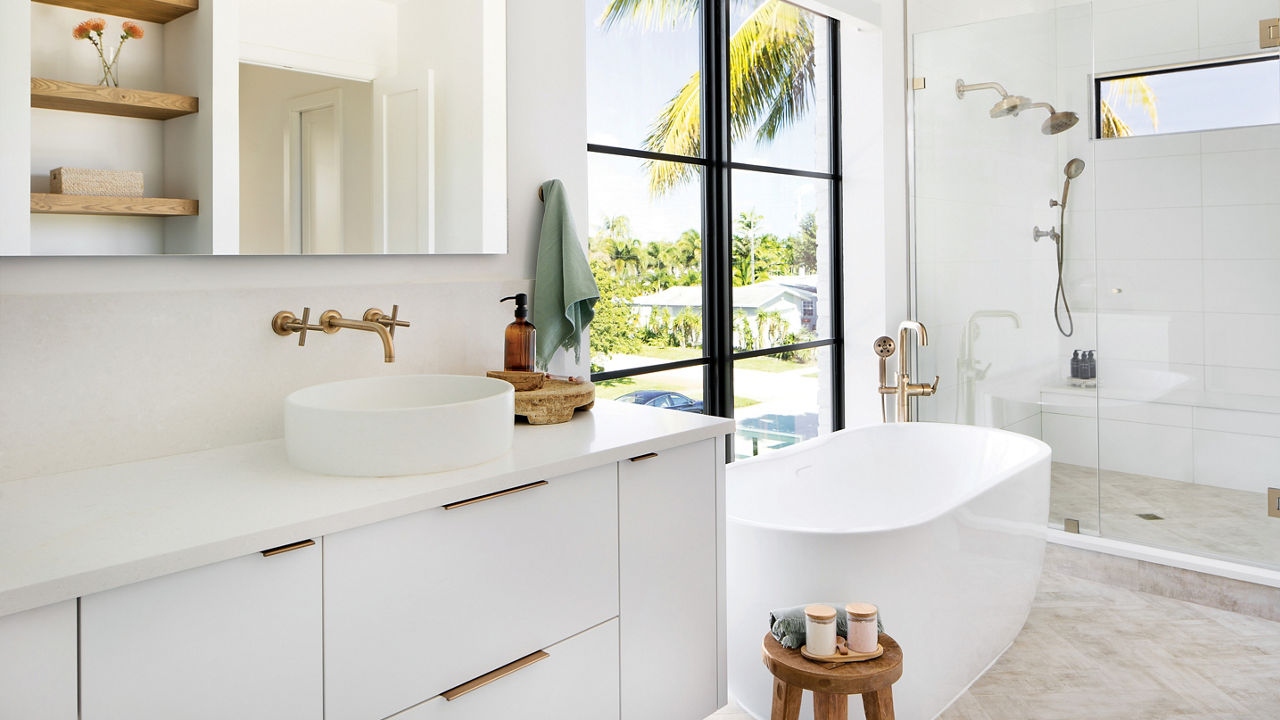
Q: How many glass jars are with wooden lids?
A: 2